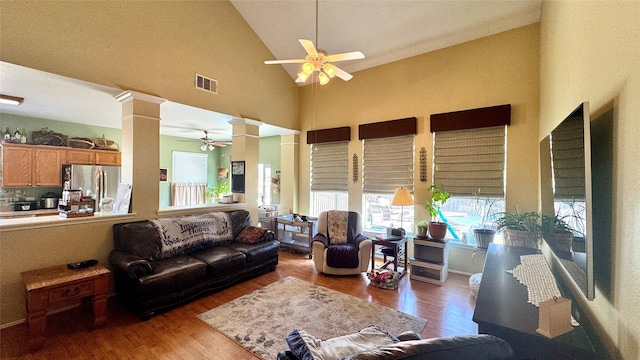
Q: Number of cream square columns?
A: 3